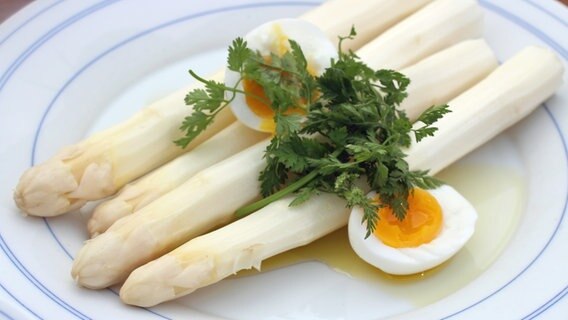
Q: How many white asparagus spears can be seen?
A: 4